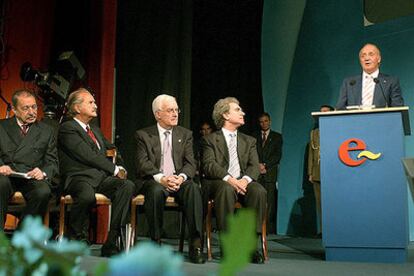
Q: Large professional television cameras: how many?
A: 1